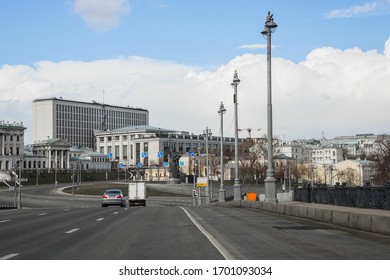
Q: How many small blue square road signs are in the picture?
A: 8